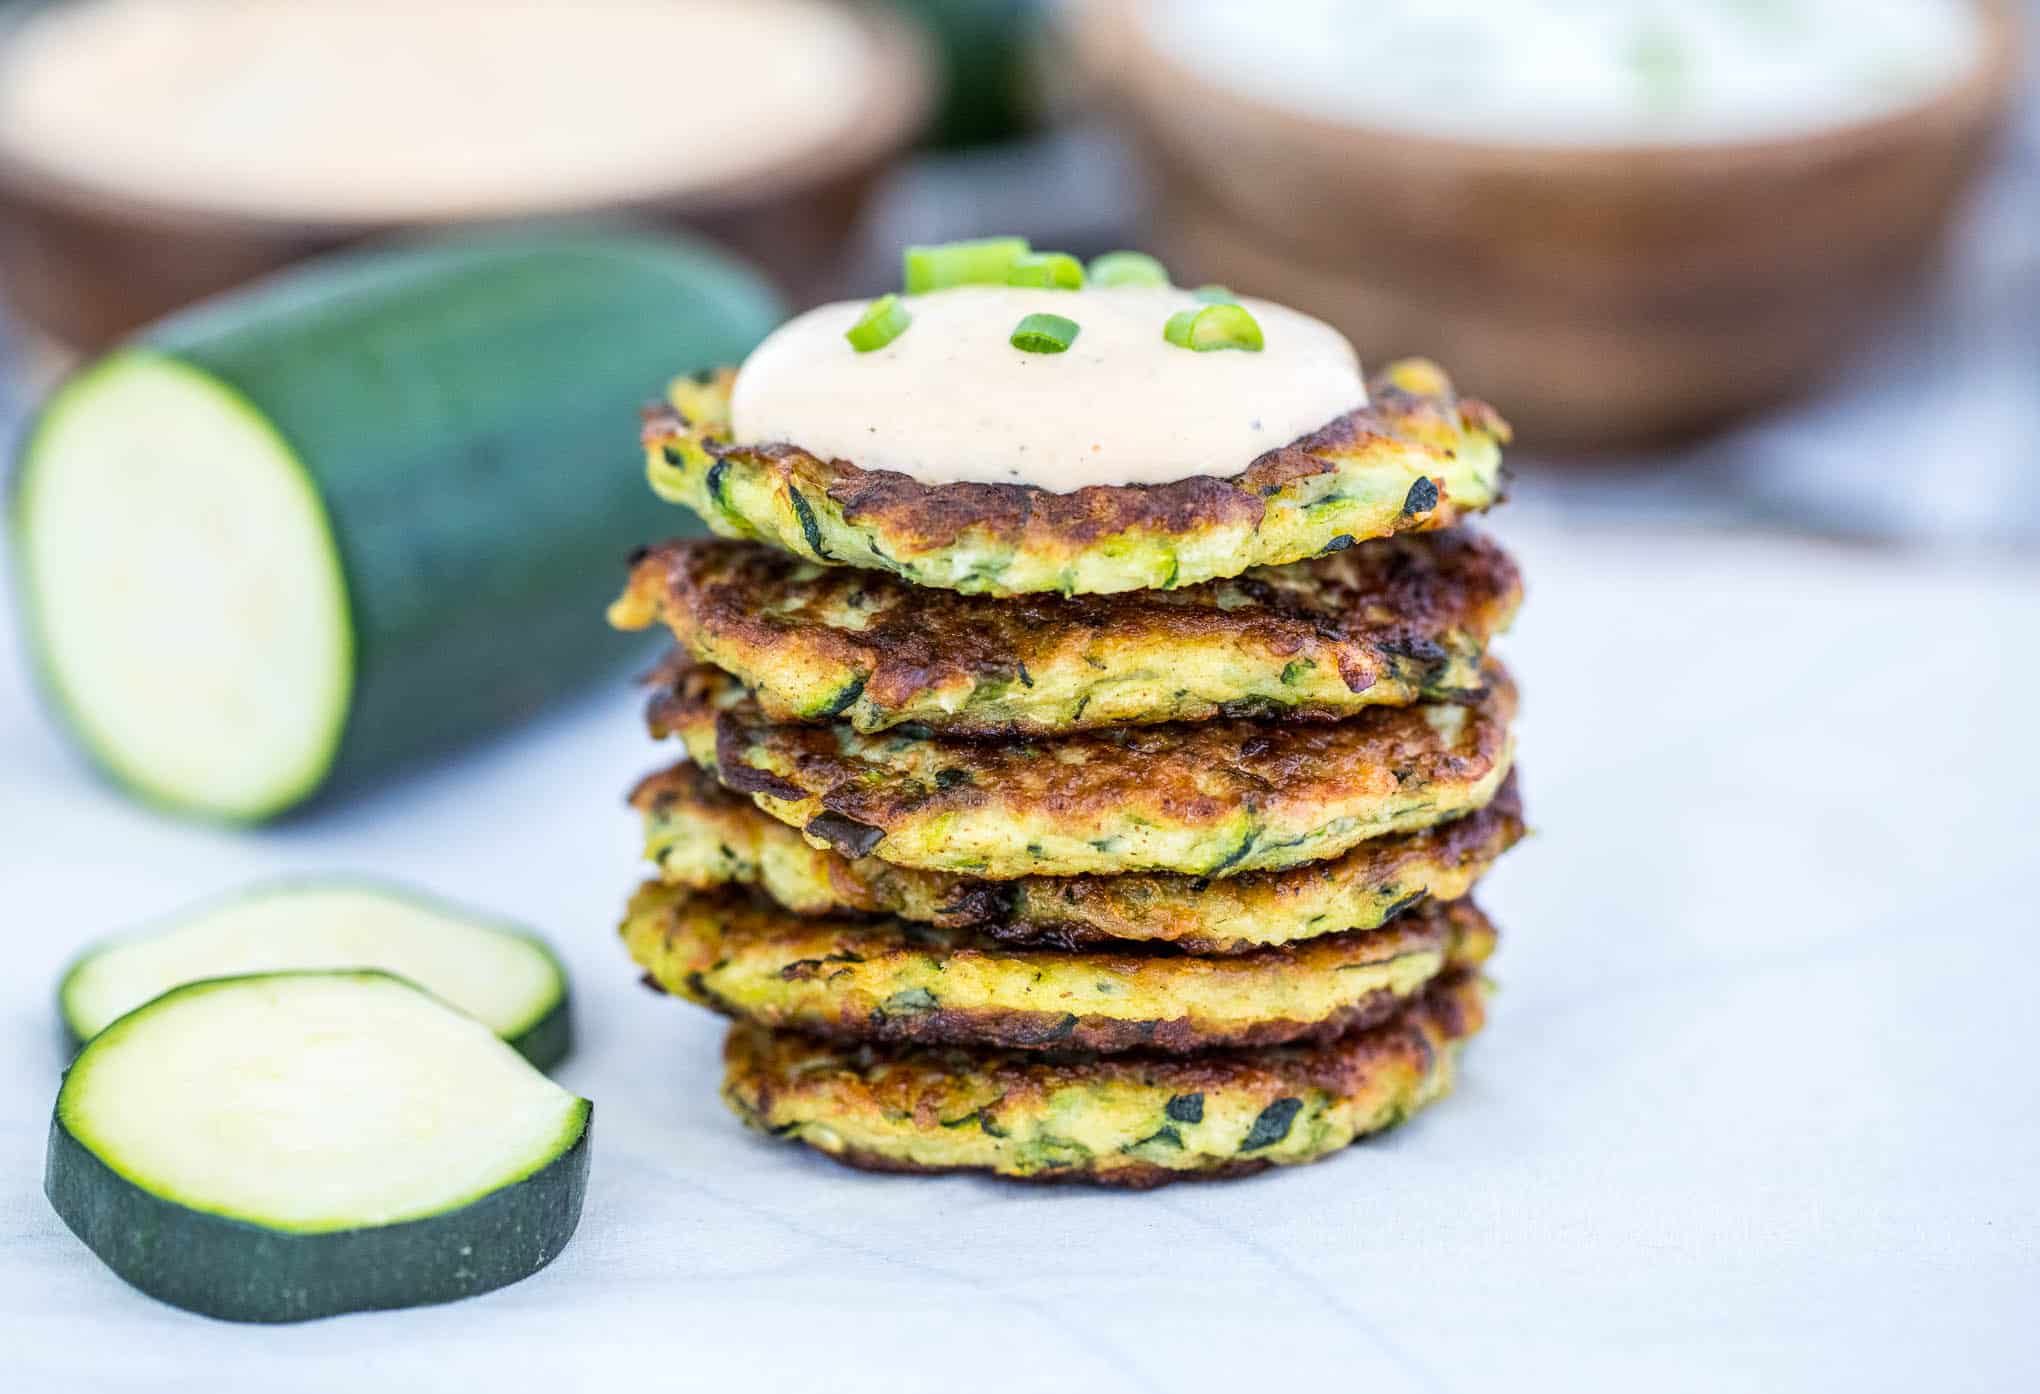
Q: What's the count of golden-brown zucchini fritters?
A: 6